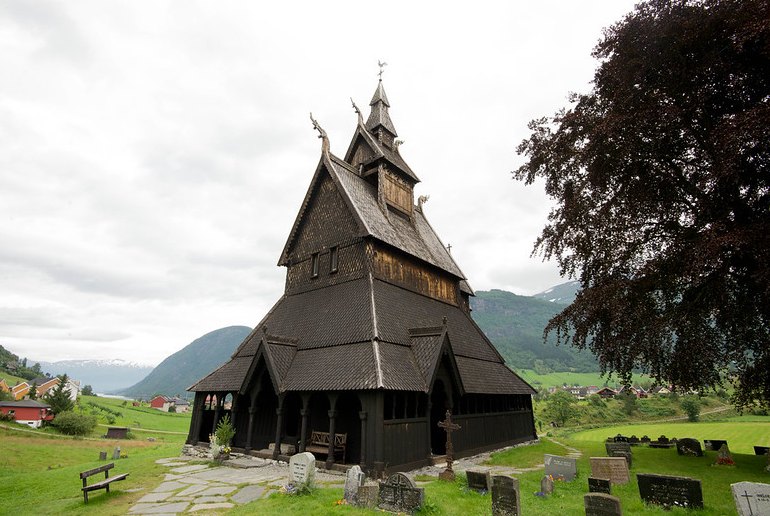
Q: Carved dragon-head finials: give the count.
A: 4